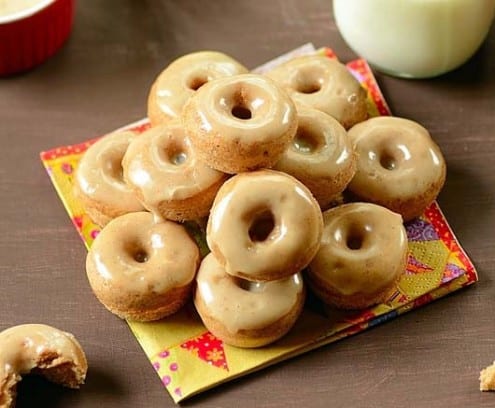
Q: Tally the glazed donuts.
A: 12